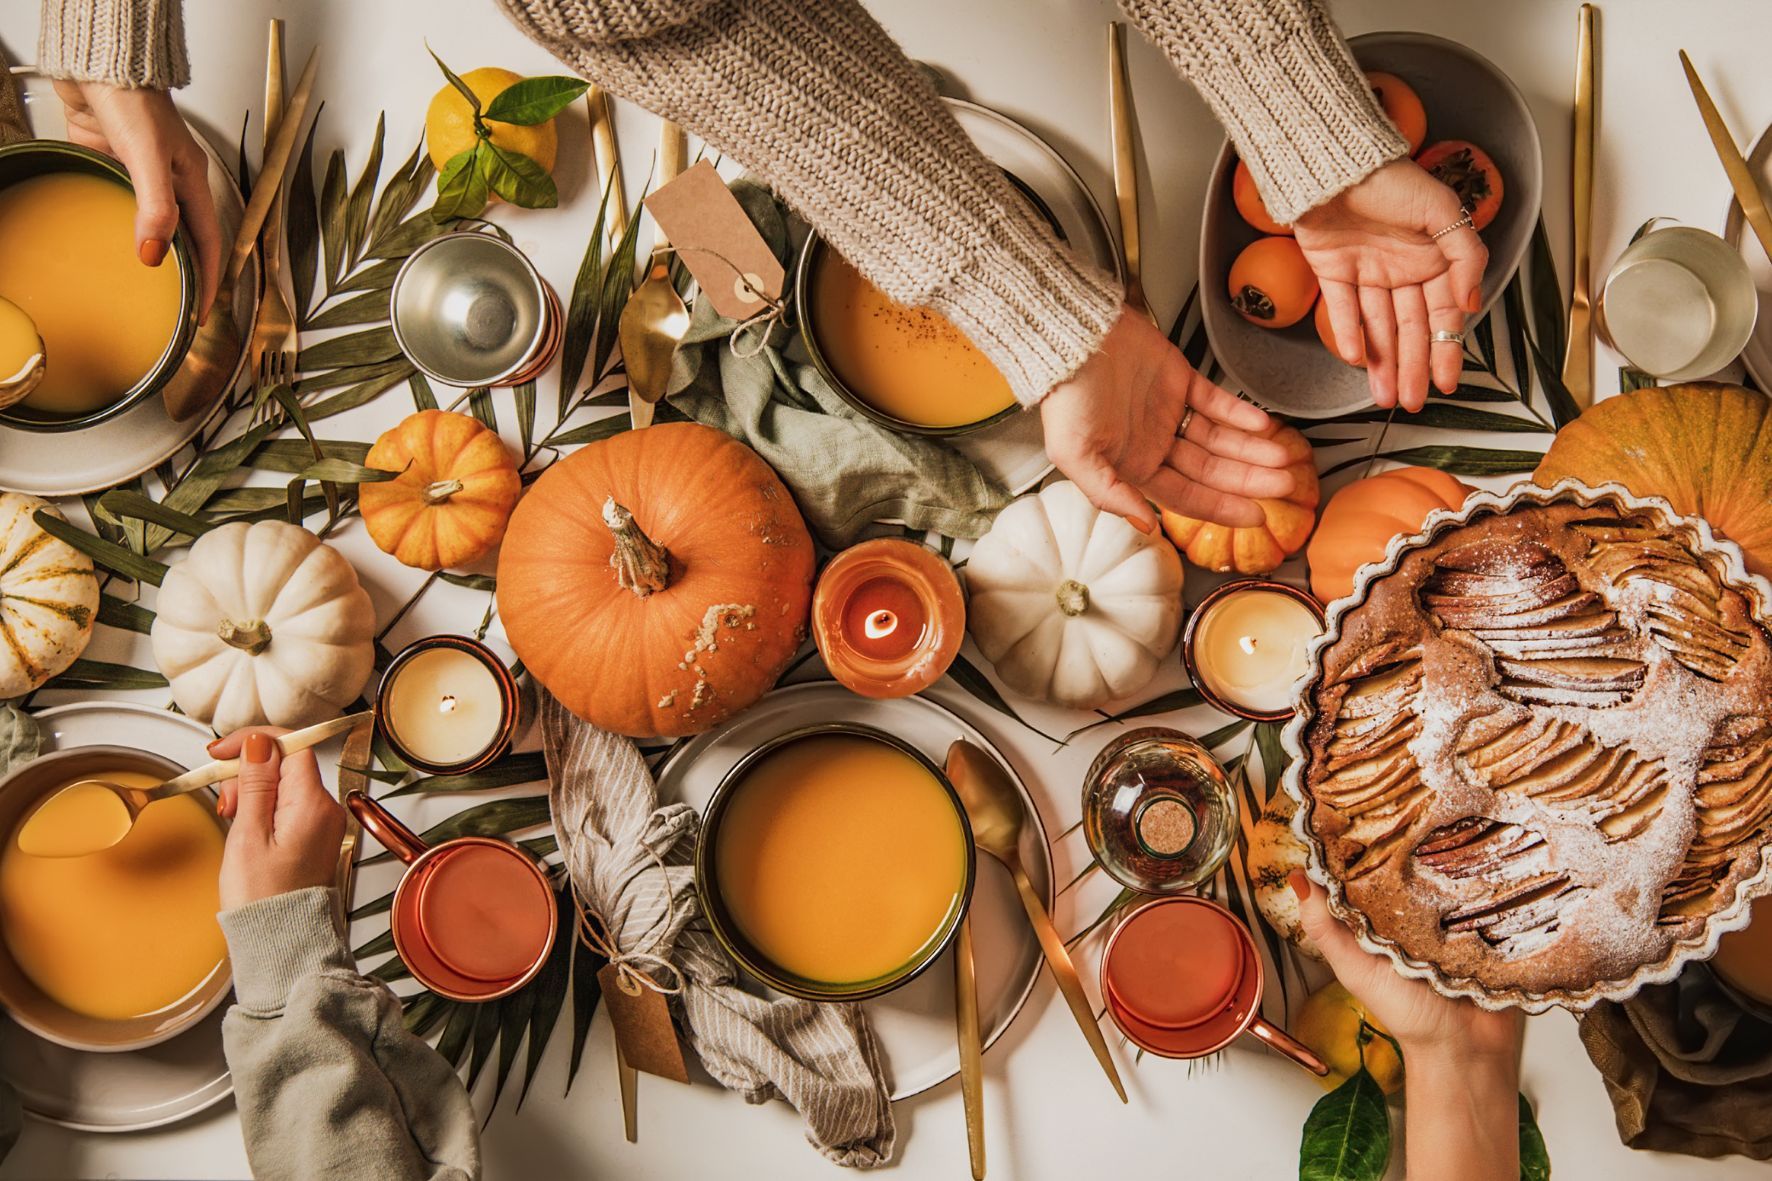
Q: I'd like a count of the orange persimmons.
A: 5